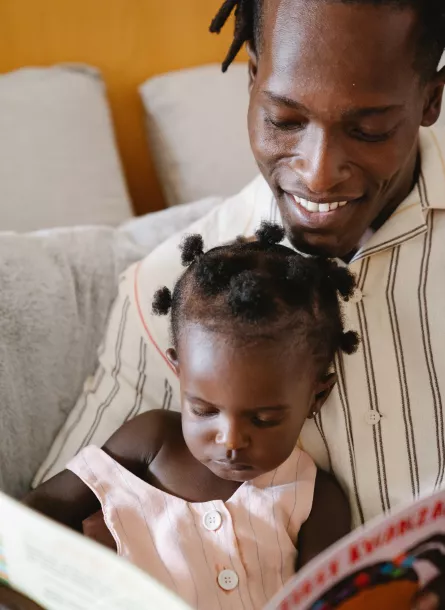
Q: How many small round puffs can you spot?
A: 8